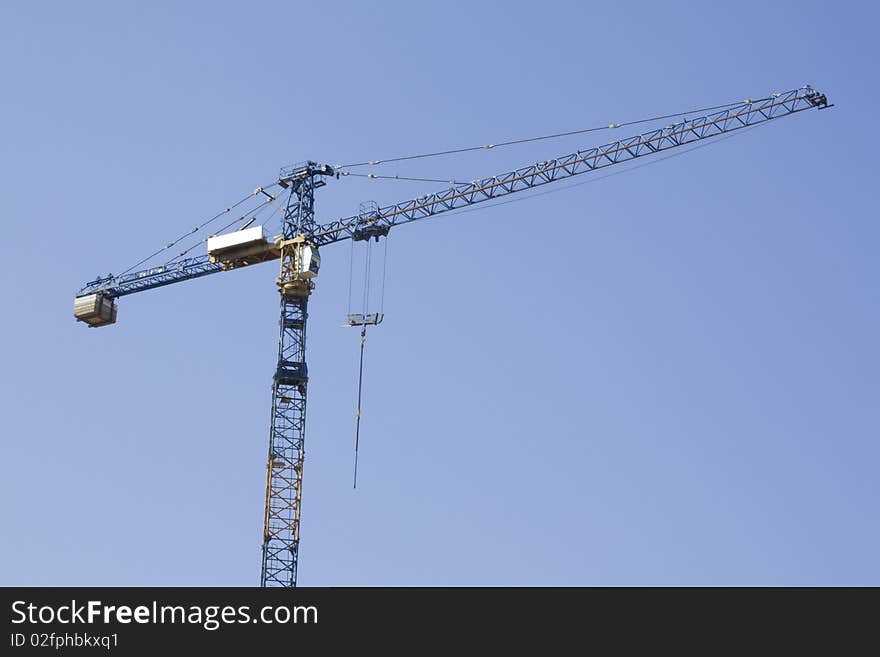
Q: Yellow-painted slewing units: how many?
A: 1